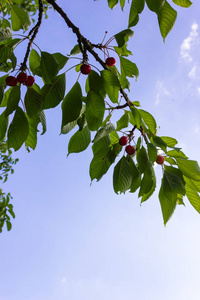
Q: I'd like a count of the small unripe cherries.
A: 2